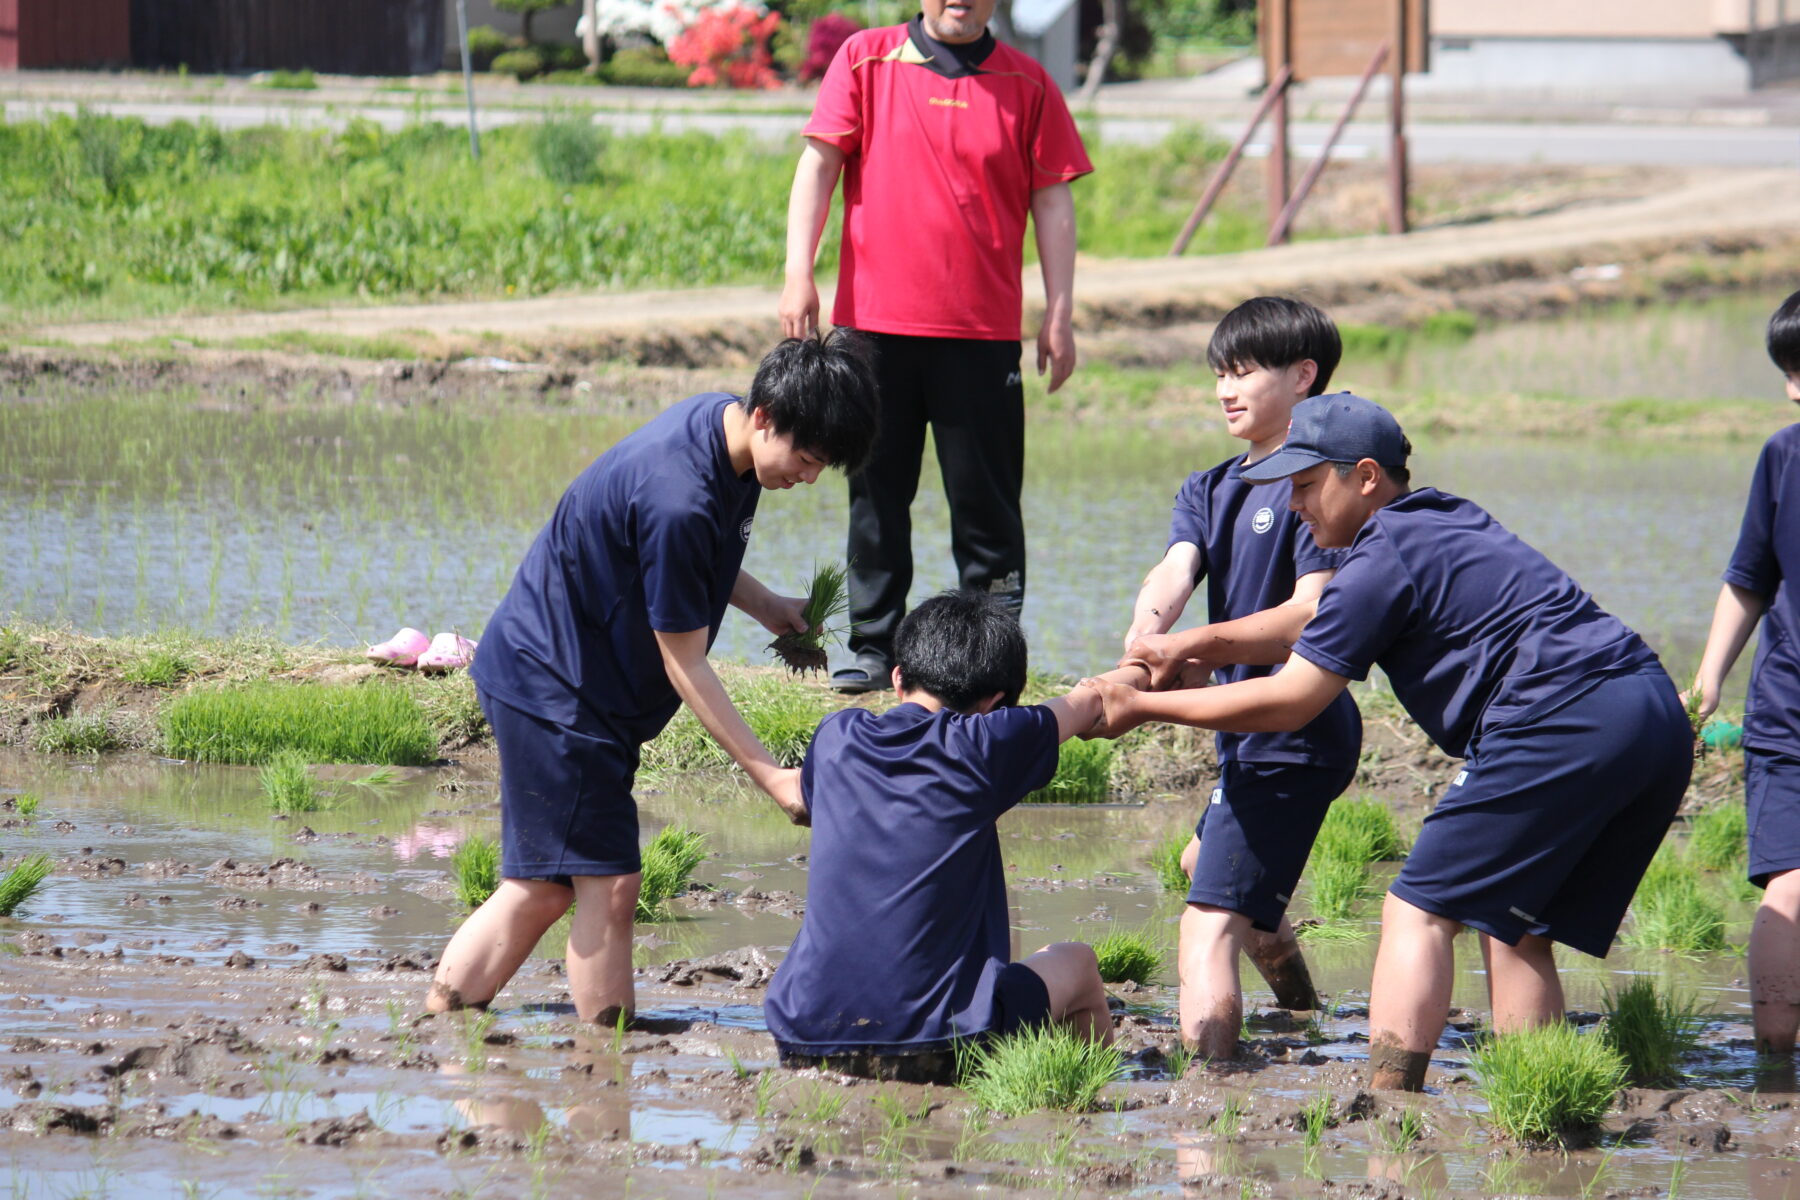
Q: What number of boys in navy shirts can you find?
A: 5